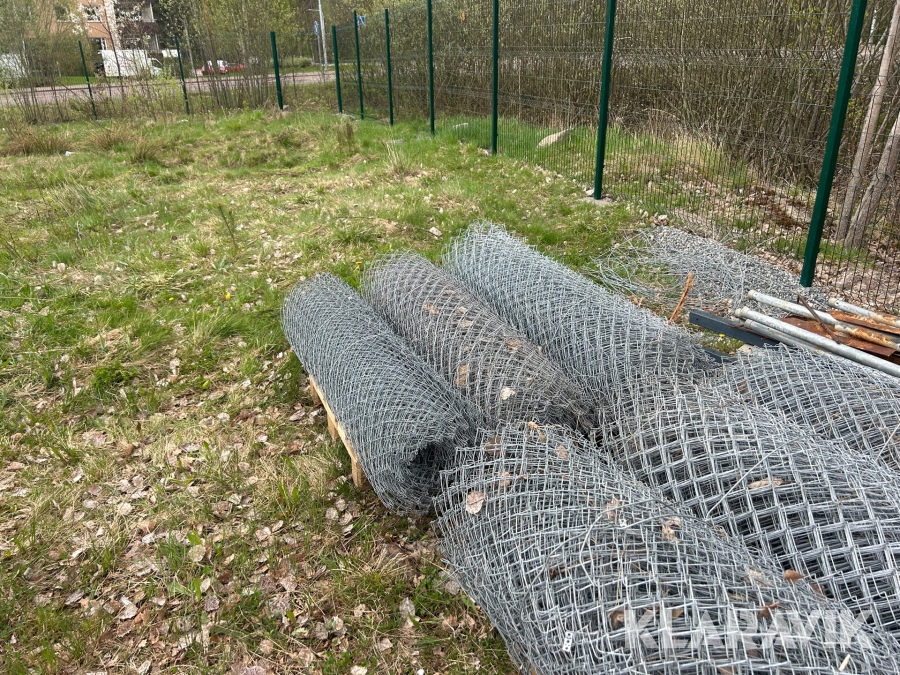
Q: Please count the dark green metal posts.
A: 10